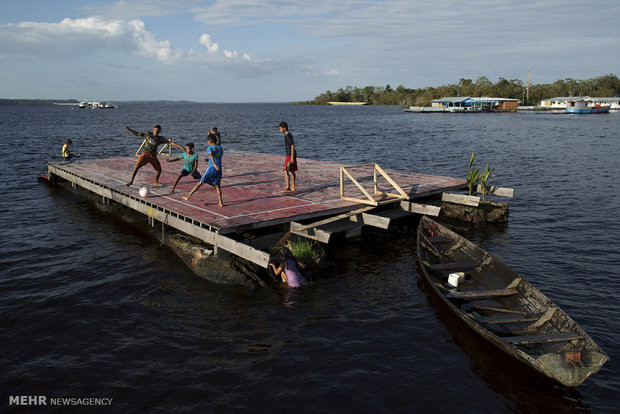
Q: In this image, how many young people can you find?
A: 7